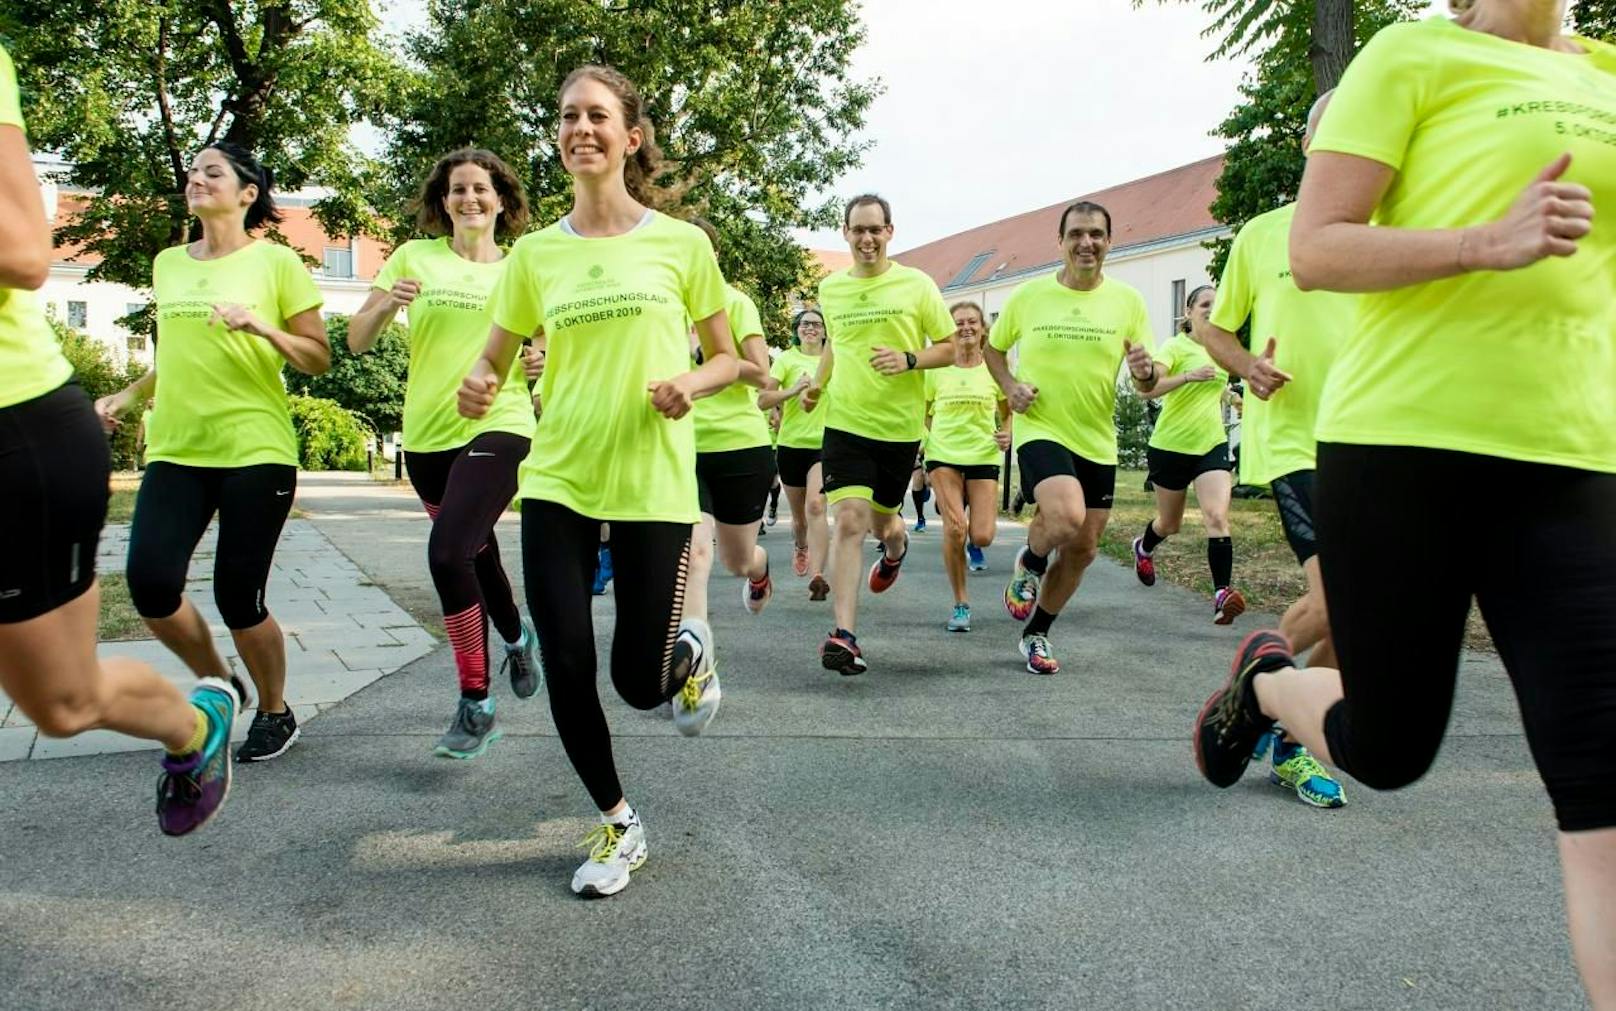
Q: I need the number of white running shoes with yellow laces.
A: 2